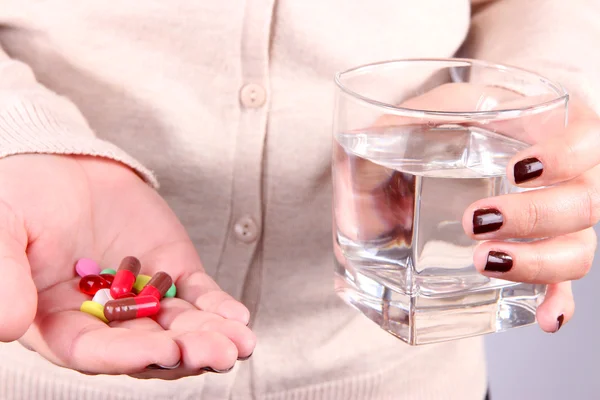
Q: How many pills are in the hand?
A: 12